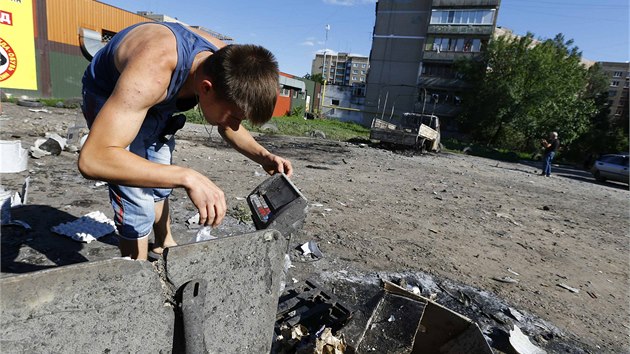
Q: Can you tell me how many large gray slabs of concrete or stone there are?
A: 2